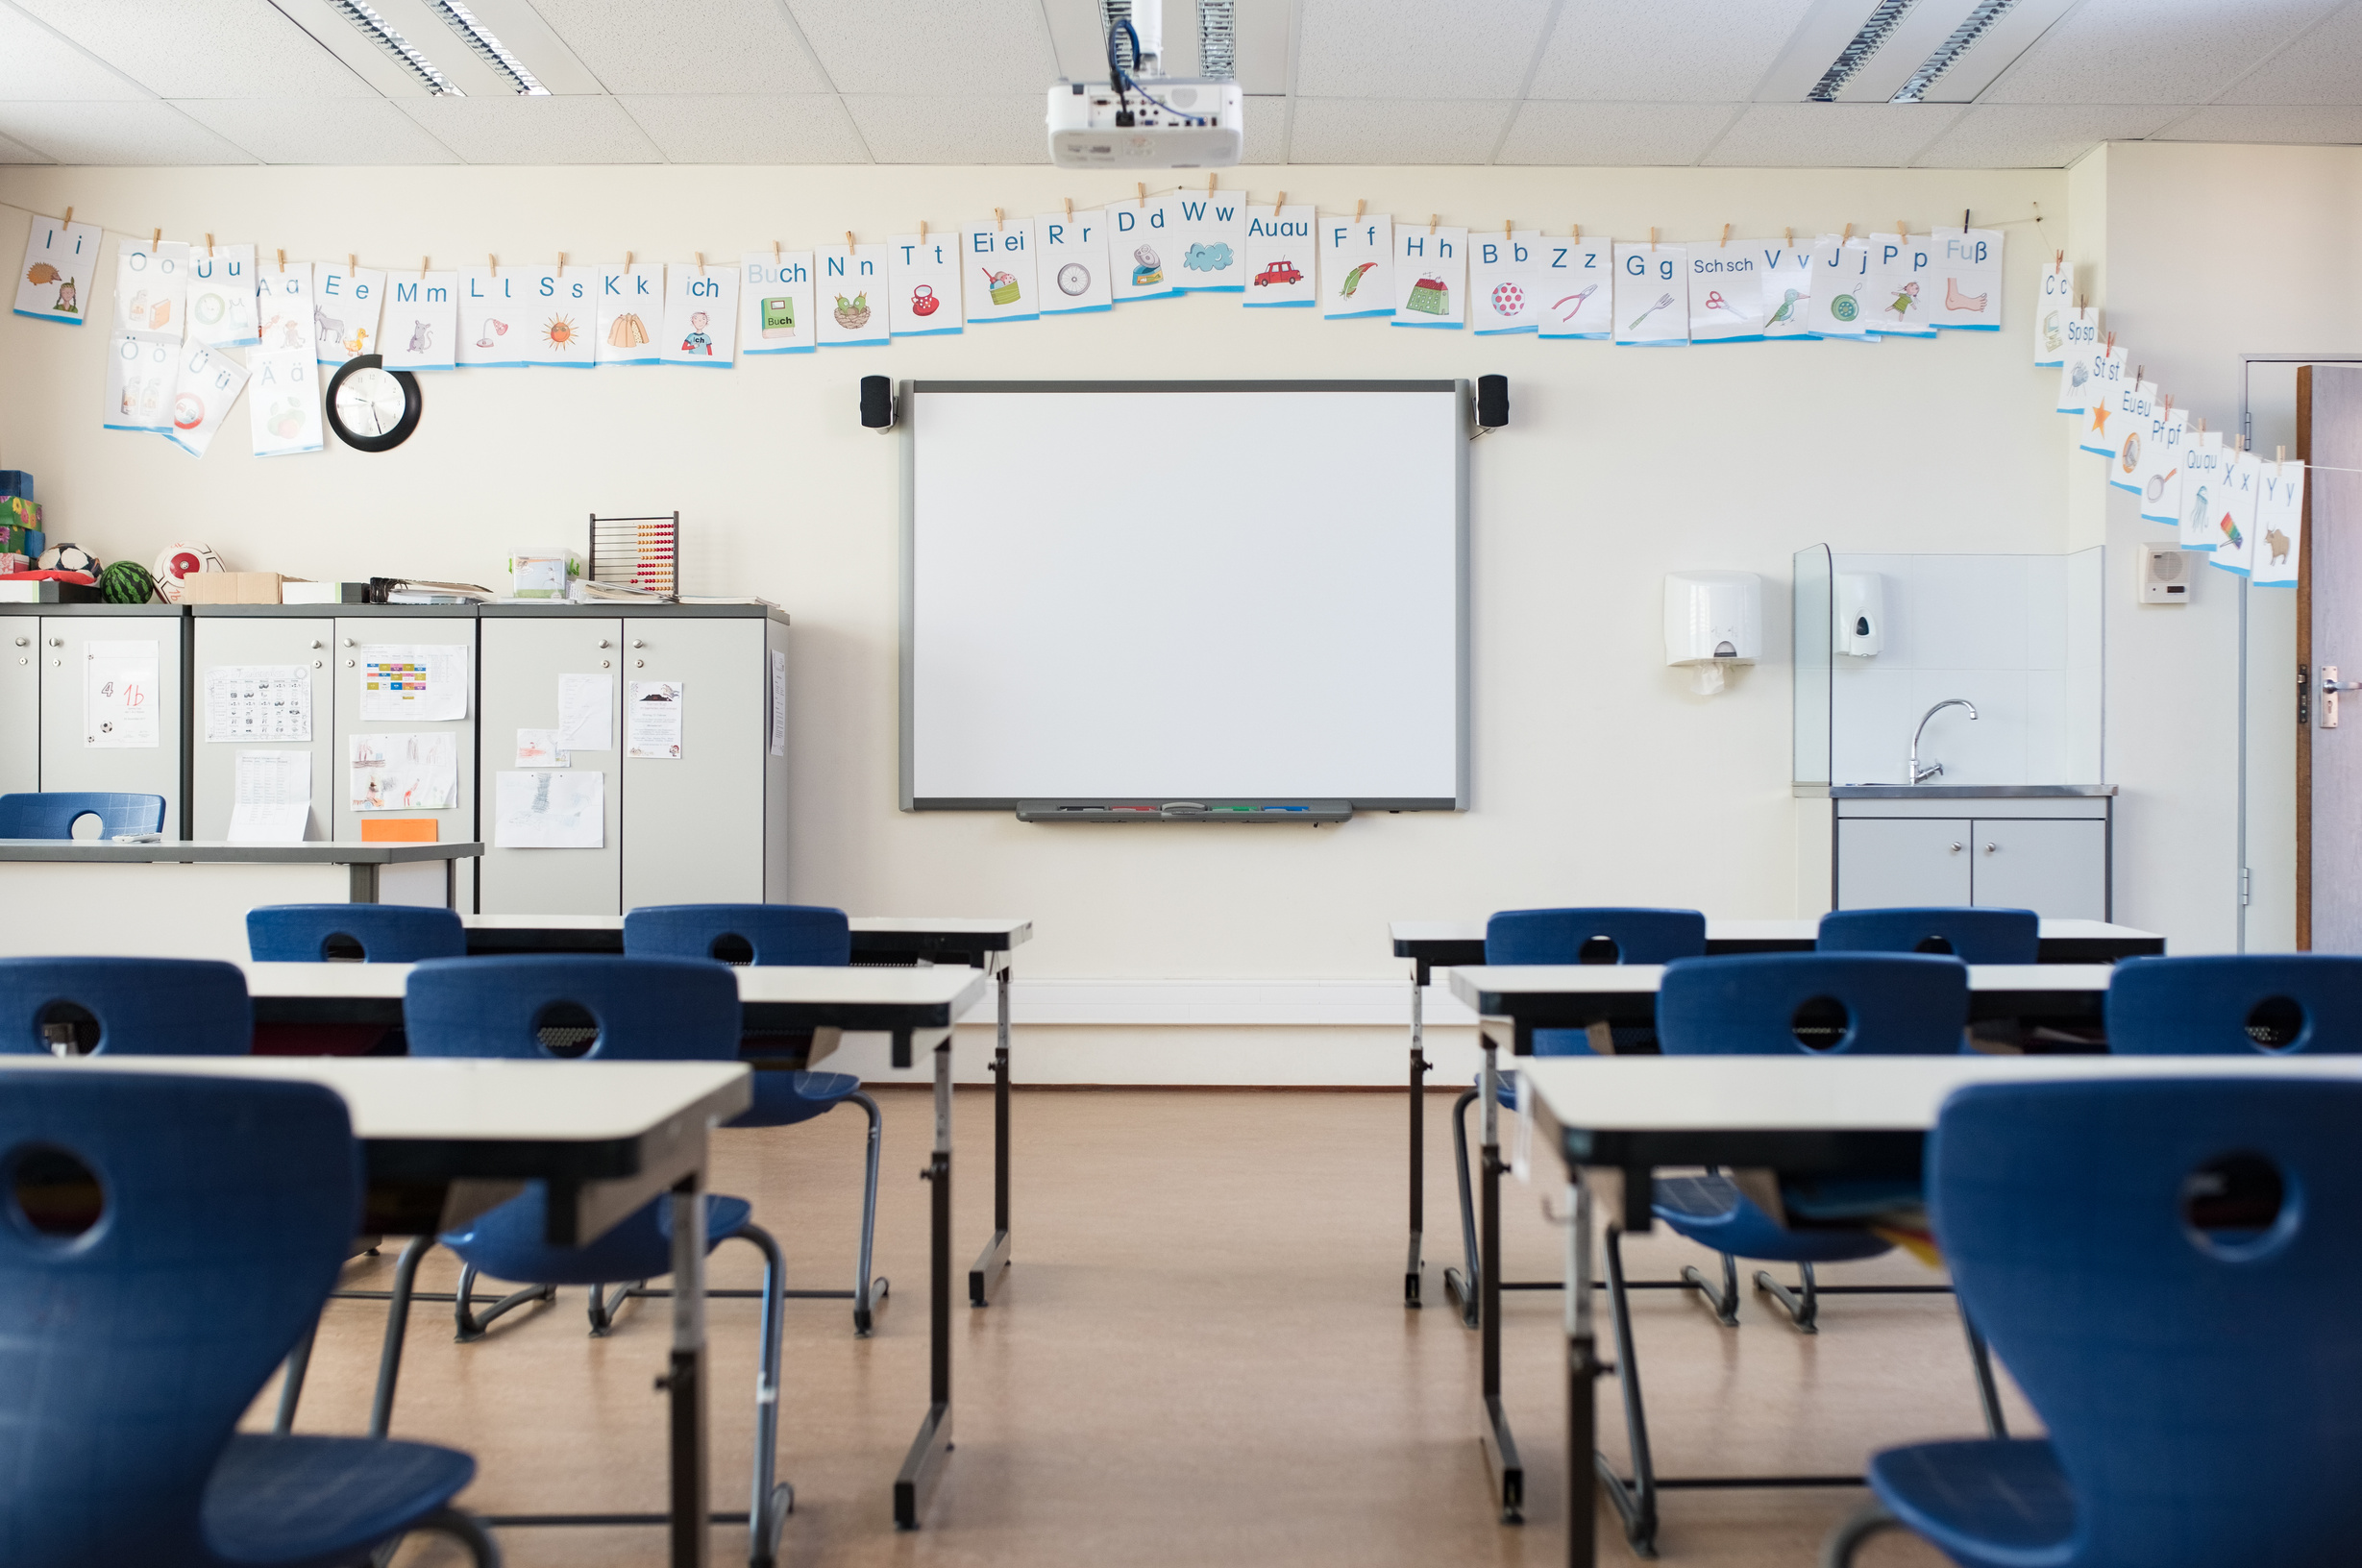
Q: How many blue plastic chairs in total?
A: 11